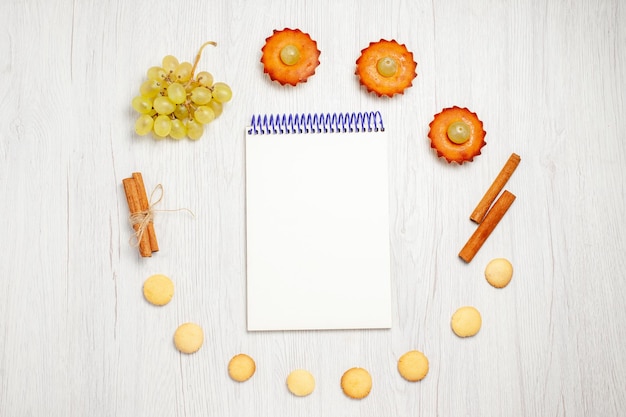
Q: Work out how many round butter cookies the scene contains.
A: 8